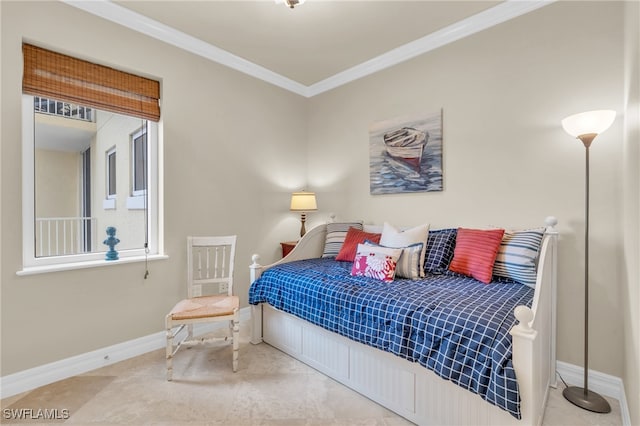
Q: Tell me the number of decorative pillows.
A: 8